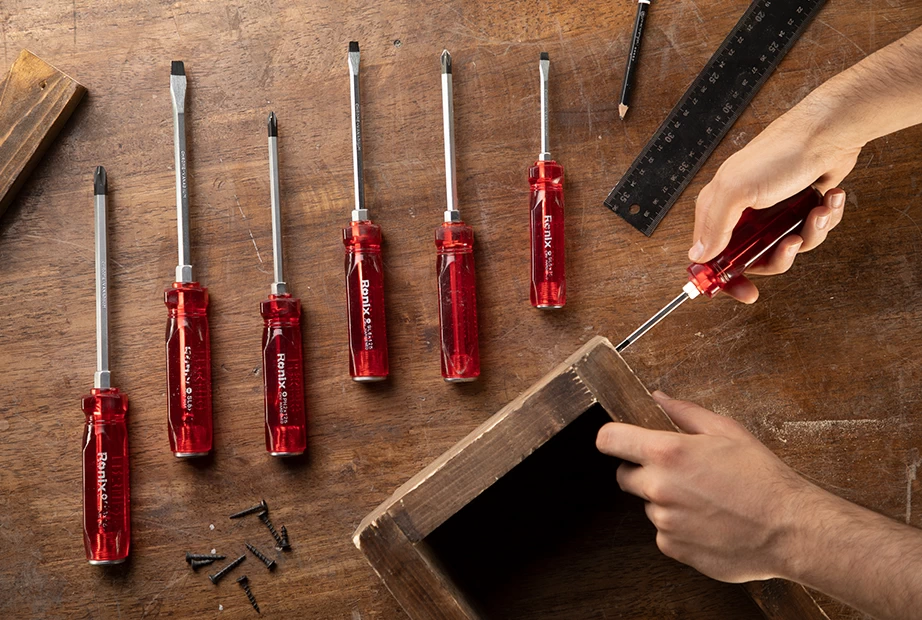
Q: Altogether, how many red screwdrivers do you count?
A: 7